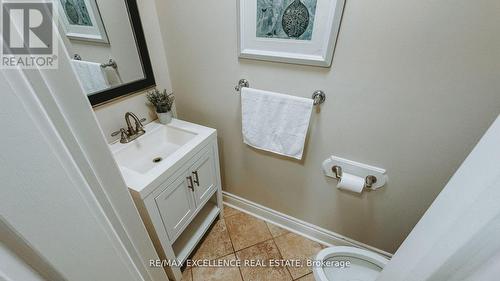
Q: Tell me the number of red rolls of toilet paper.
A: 0